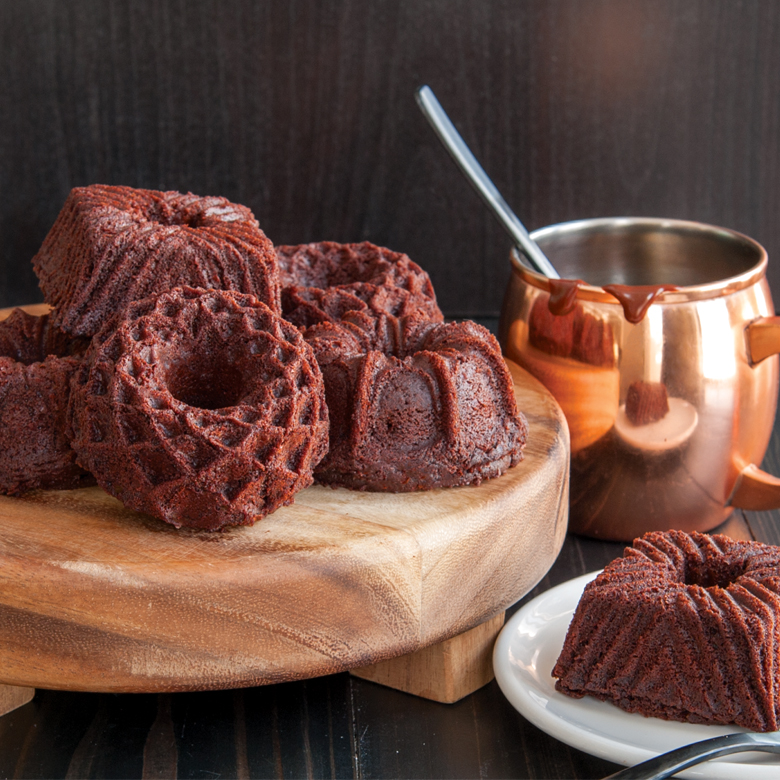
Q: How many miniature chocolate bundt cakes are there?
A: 6